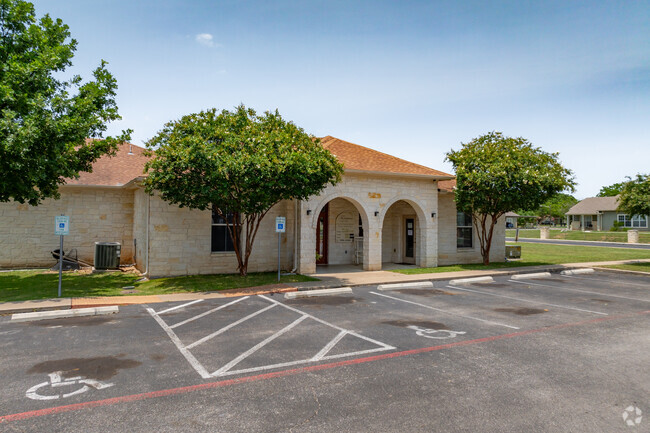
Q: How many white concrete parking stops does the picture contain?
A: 6